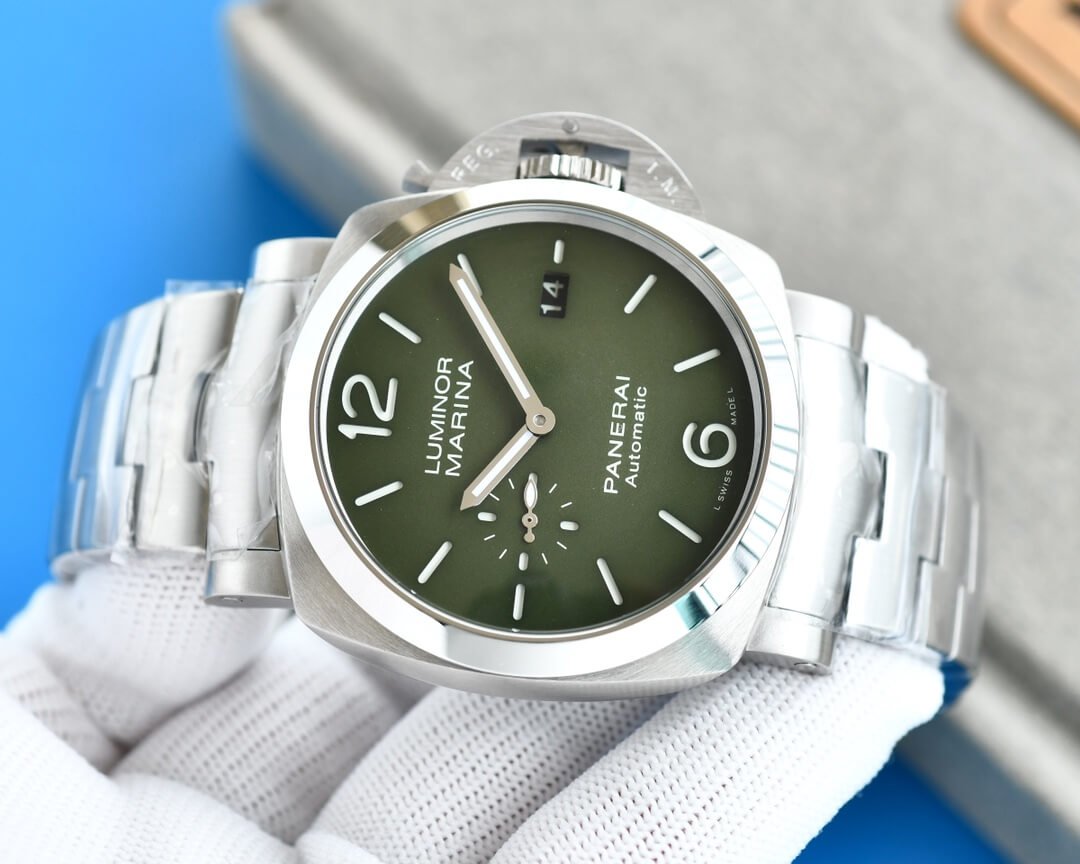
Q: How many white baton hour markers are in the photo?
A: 10